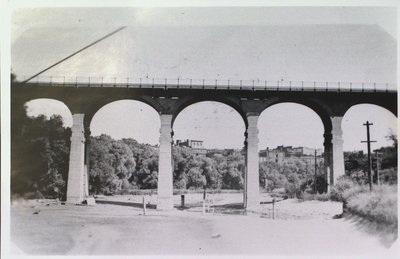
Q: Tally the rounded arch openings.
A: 5